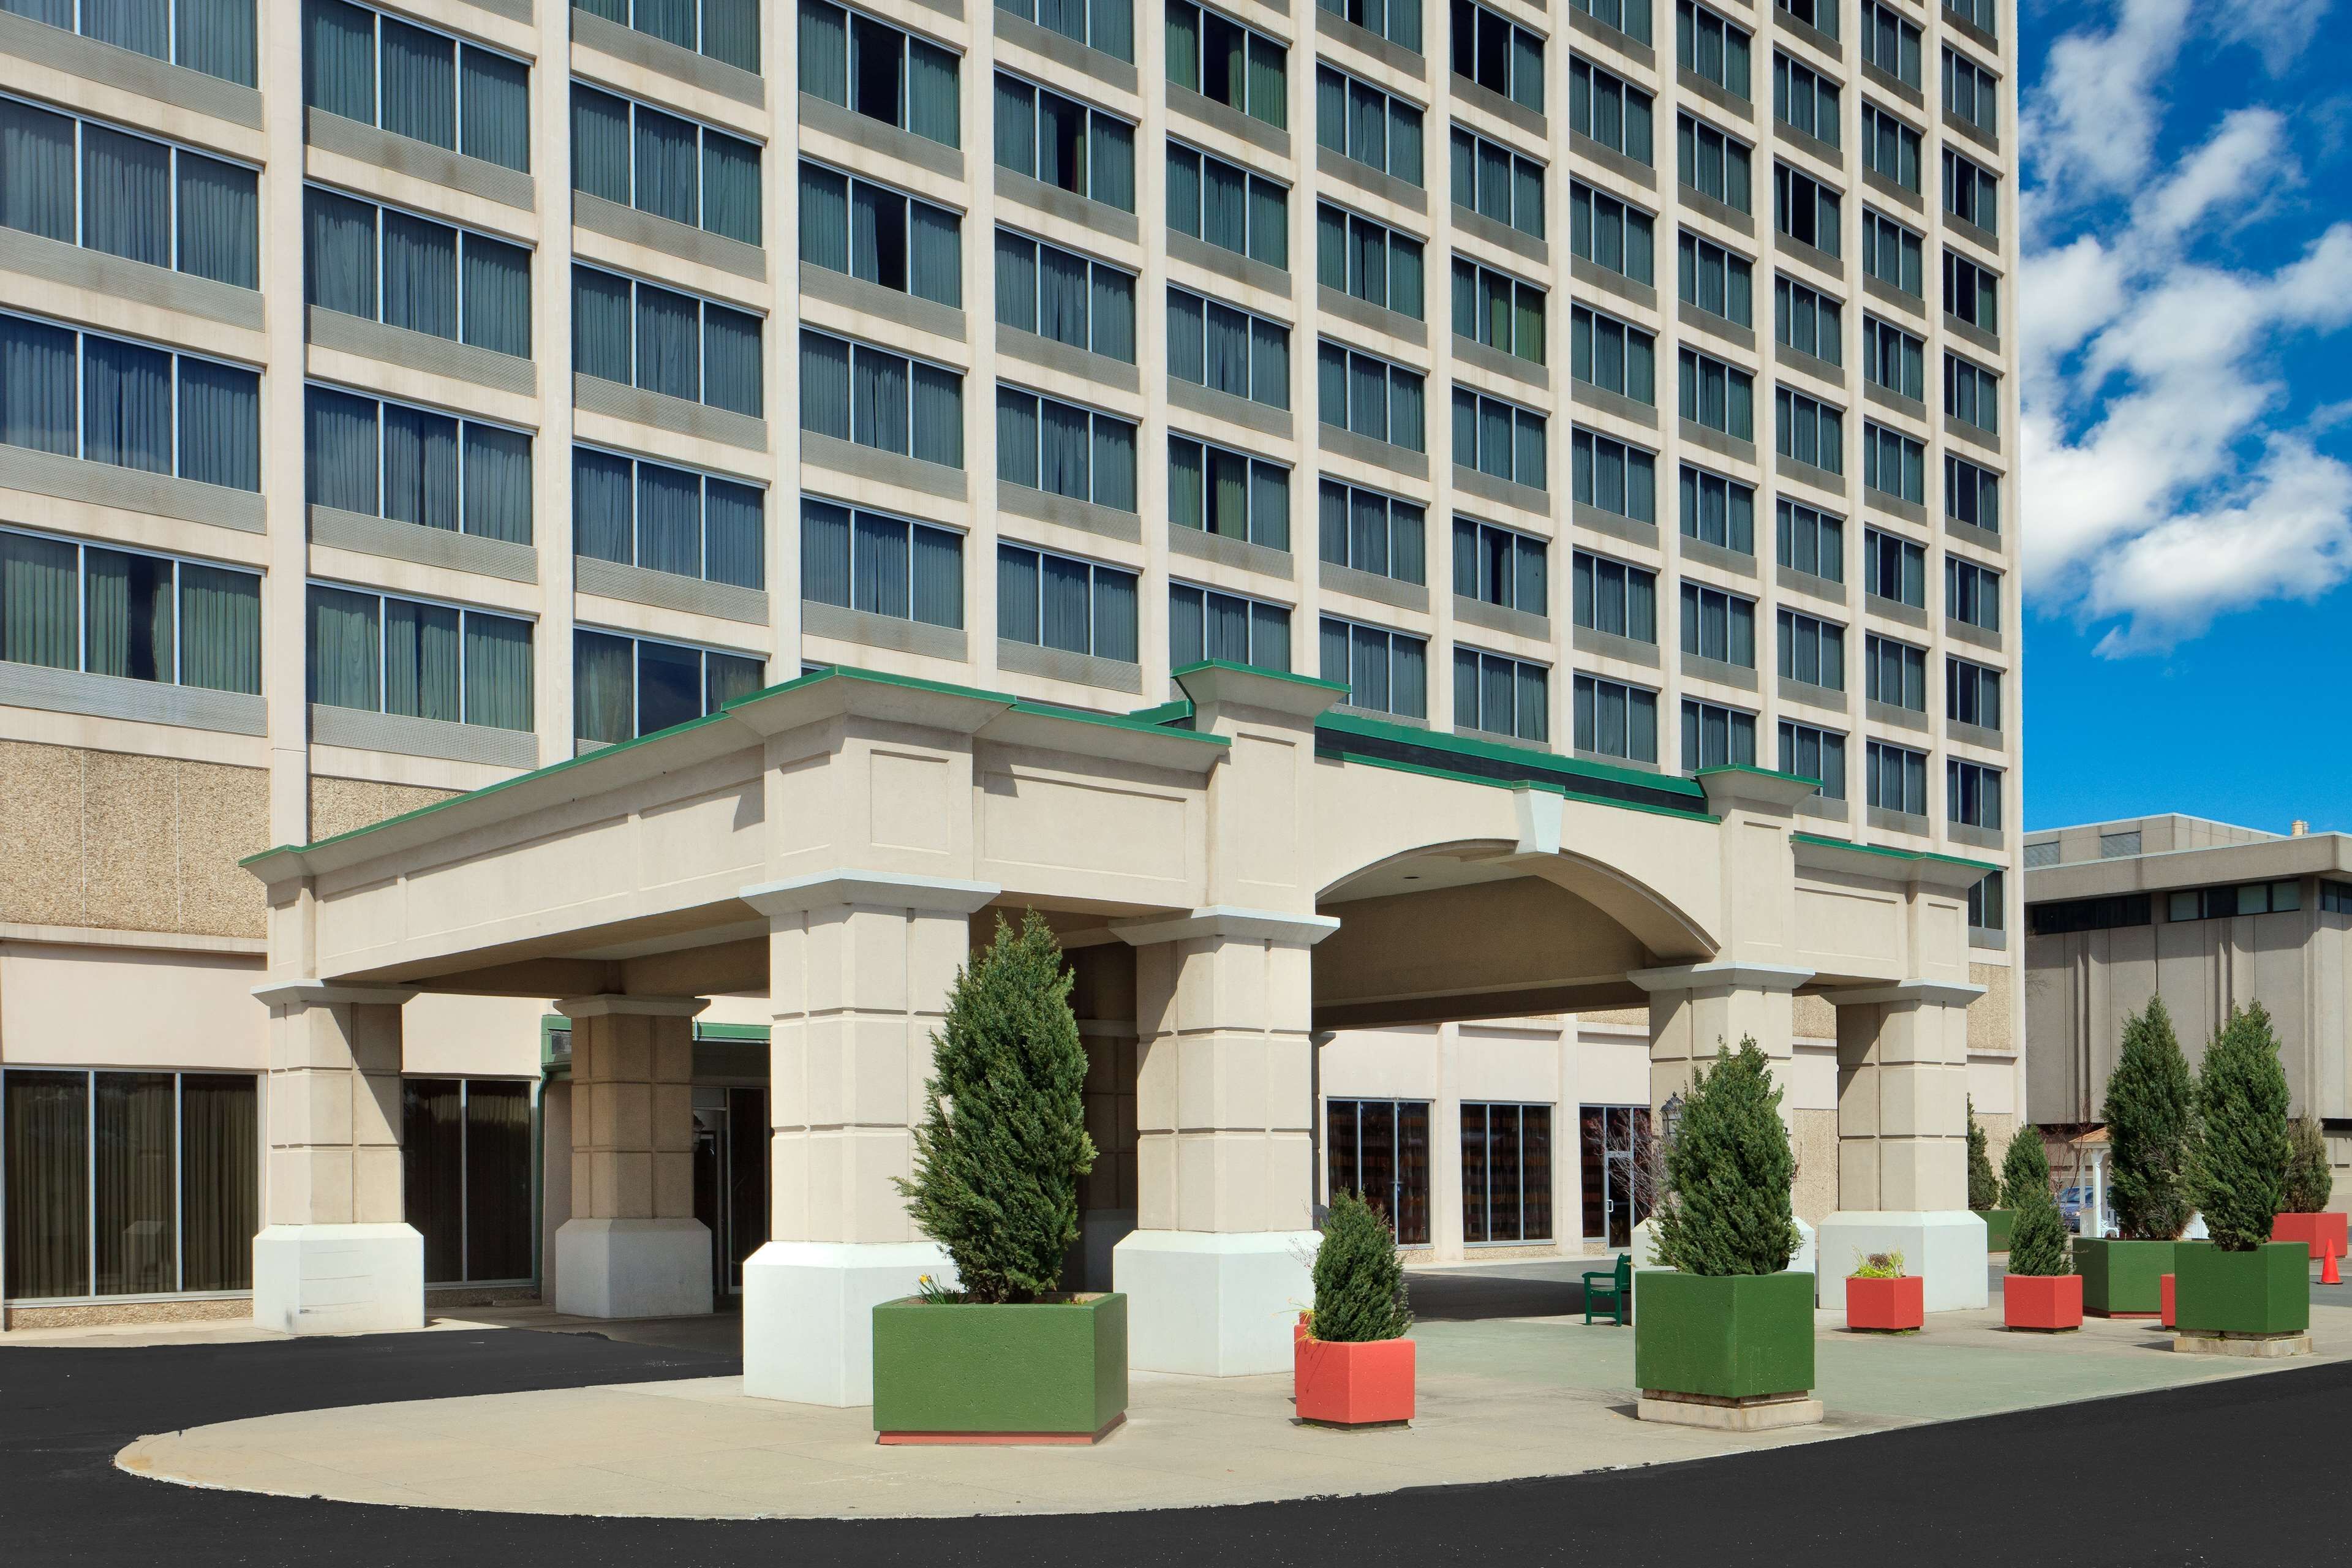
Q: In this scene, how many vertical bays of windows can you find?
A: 13